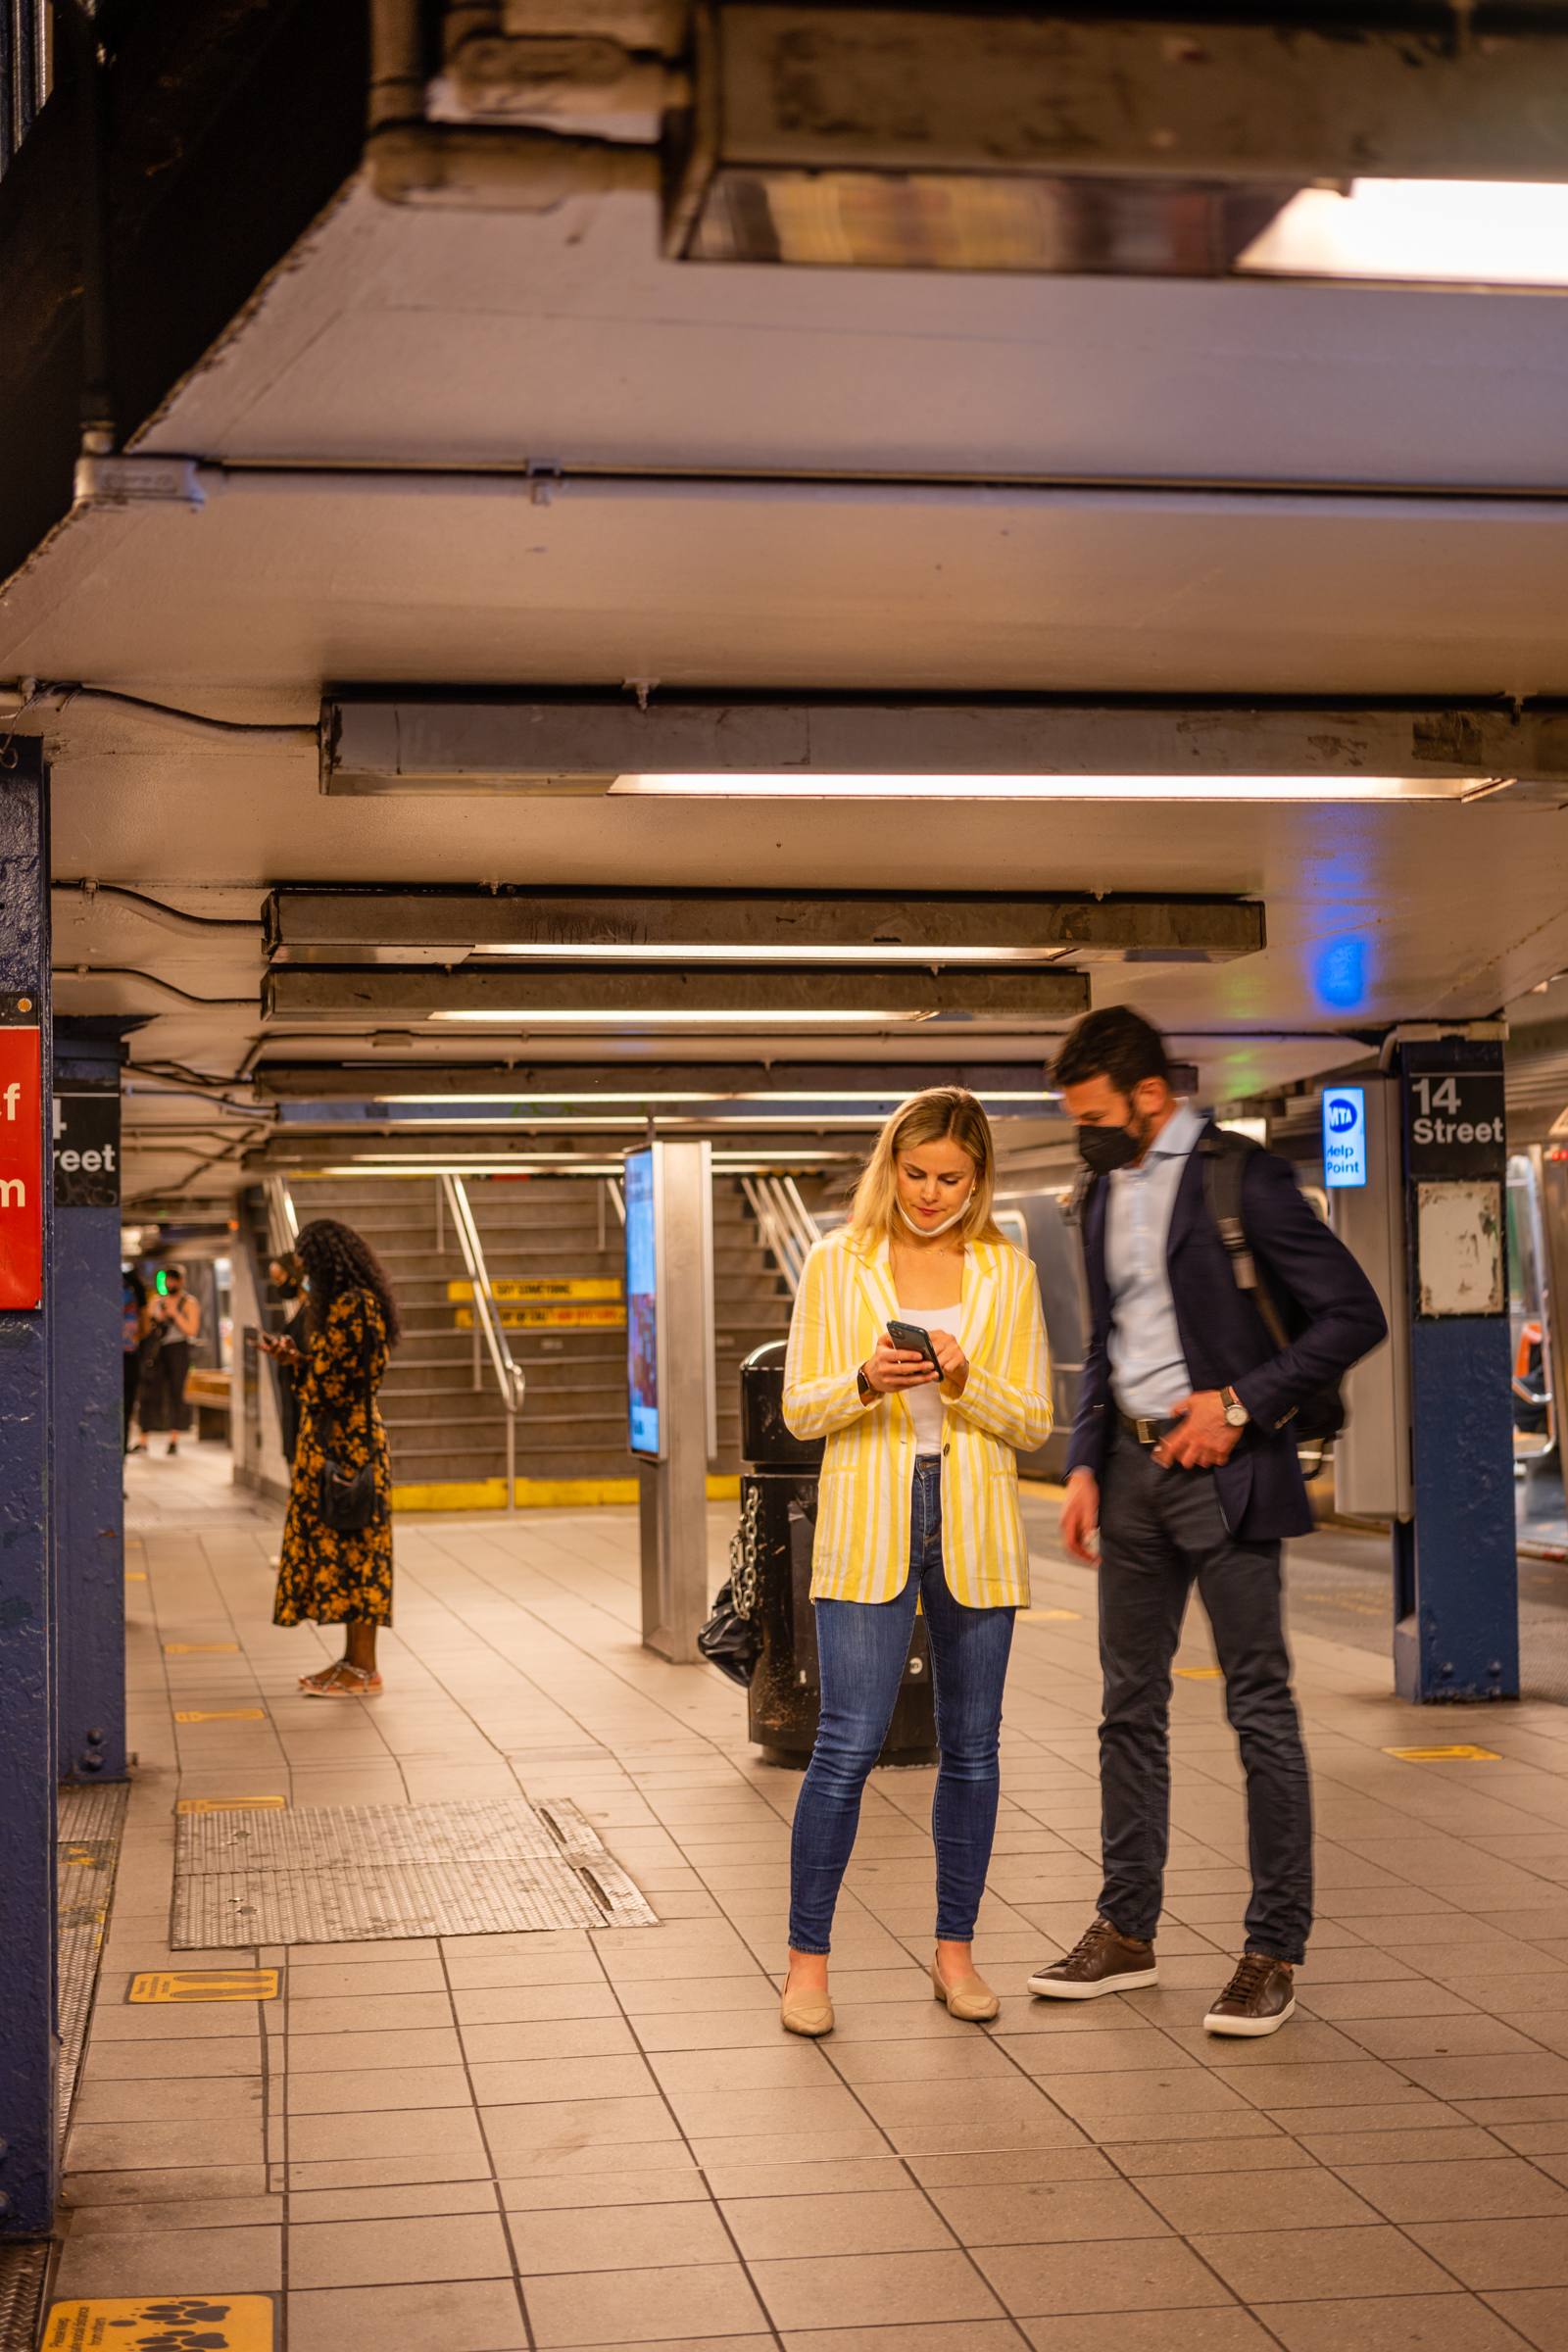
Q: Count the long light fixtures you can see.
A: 8